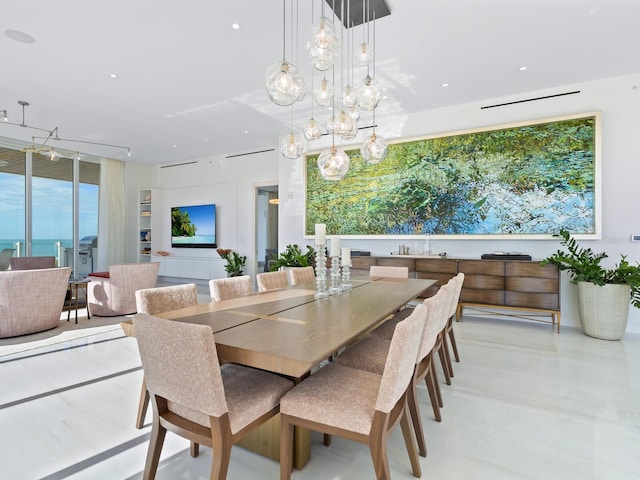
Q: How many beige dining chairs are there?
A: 10